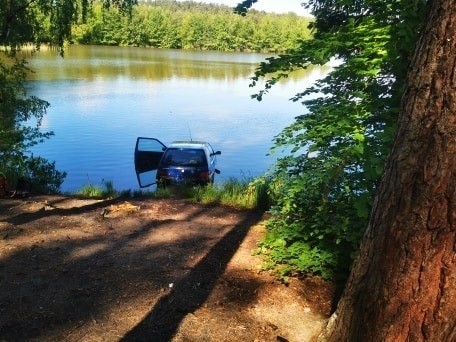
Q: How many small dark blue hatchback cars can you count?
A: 1